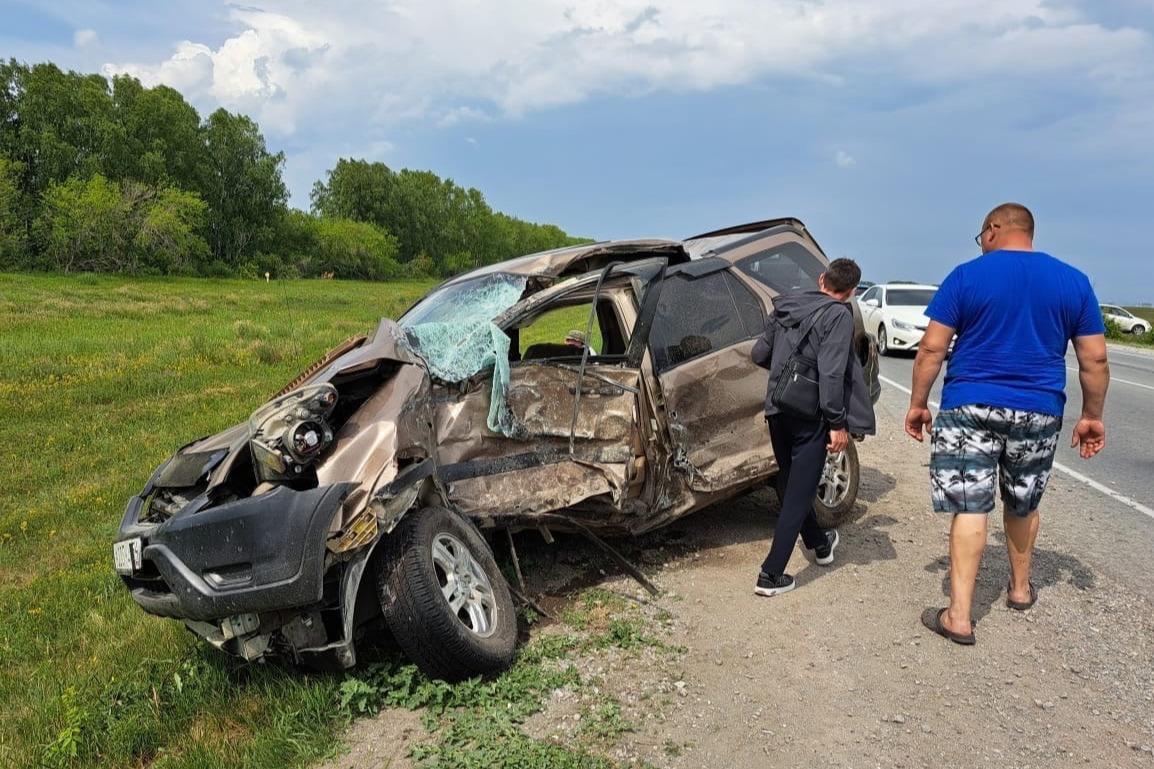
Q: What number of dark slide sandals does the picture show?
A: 2